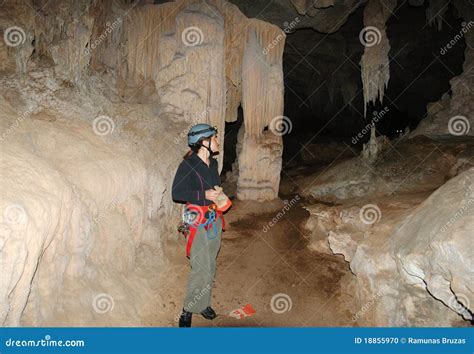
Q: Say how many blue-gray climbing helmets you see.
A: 1